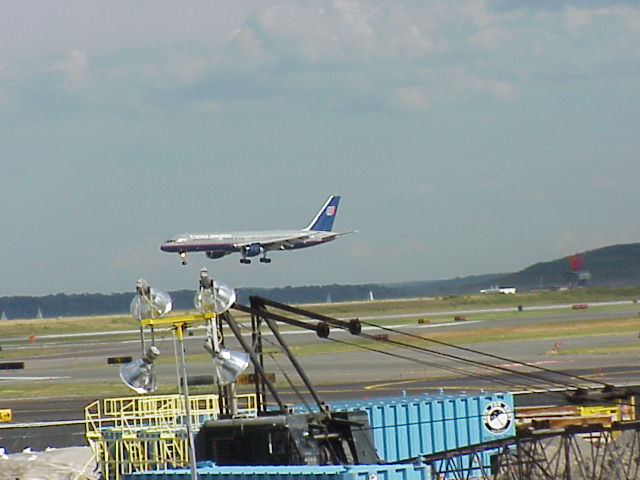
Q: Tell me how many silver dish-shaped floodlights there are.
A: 4